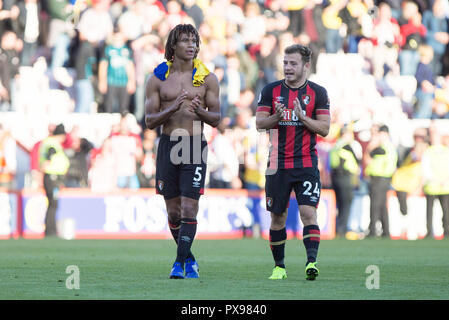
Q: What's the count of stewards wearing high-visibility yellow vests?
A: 4